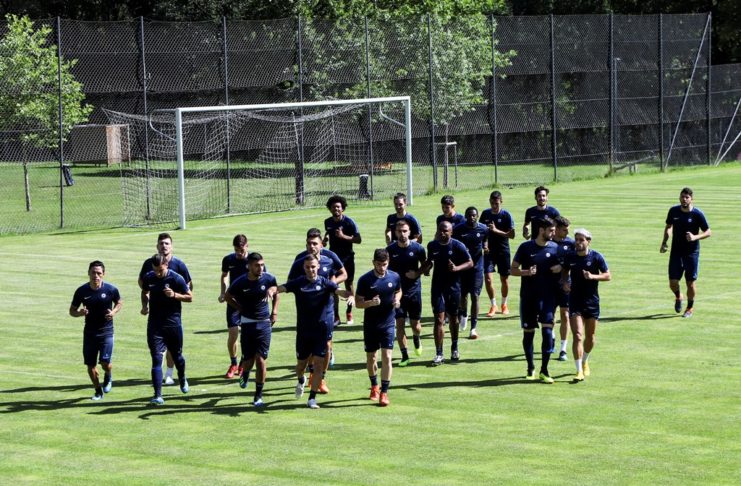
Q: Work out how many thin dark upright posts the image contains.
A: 11